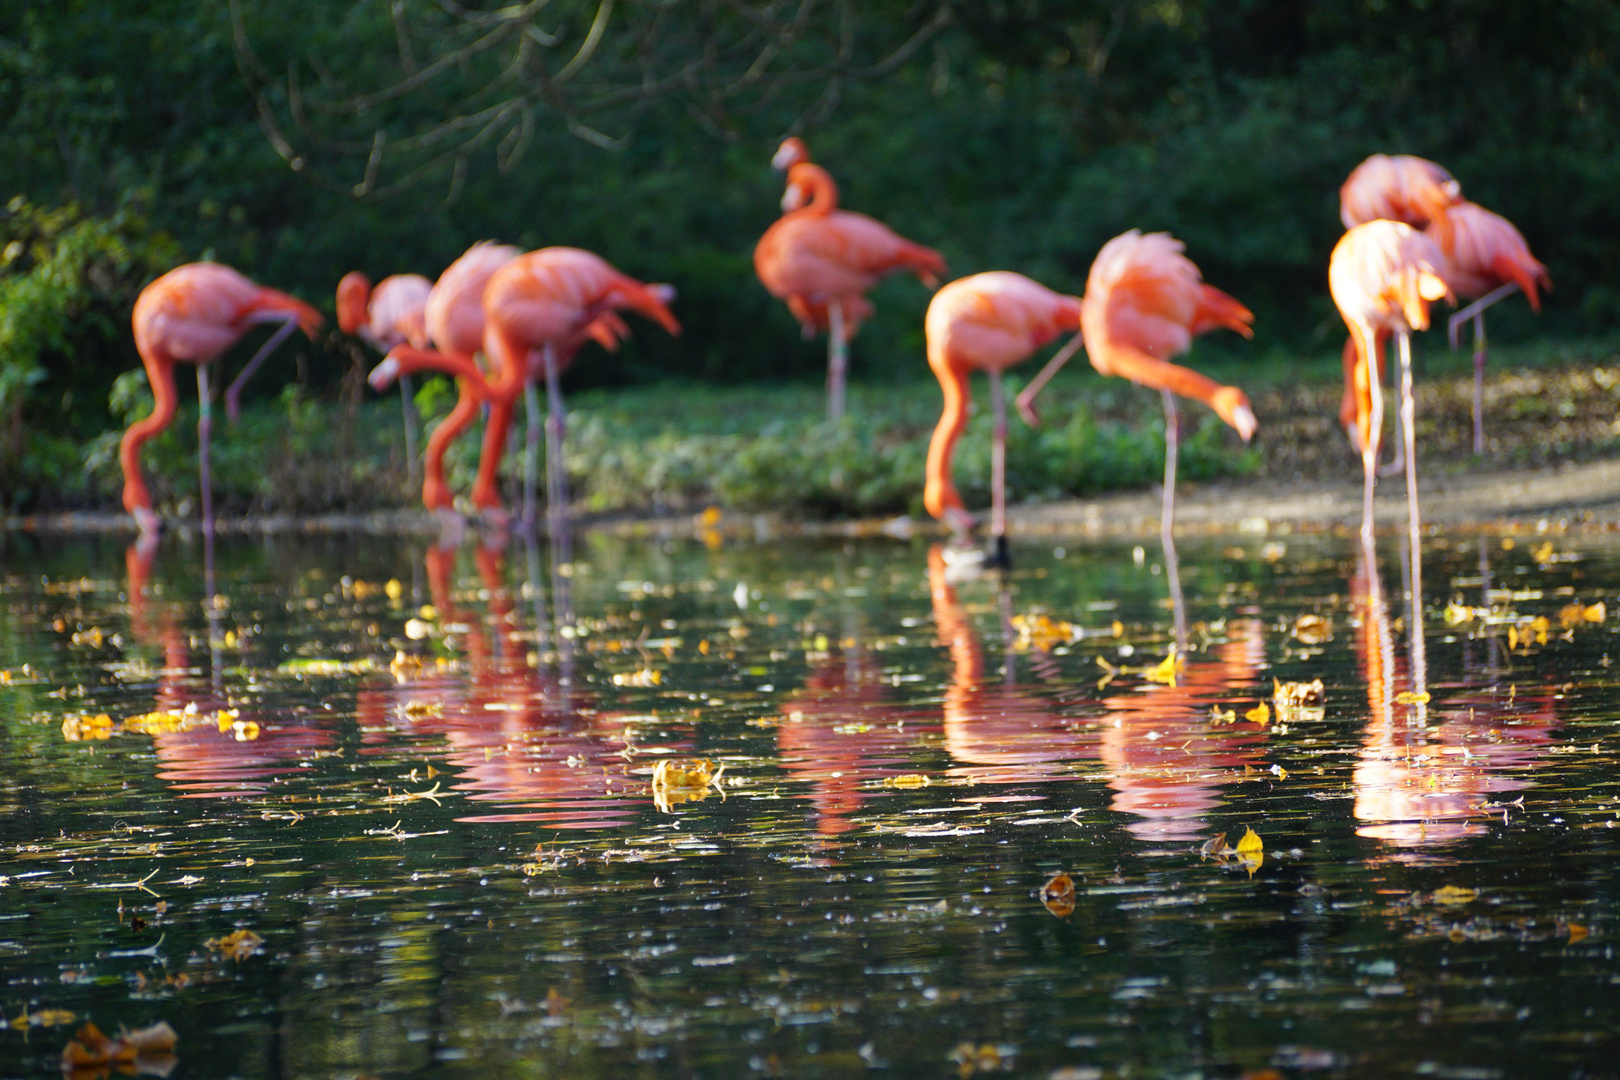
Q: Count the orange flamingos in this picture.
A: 12